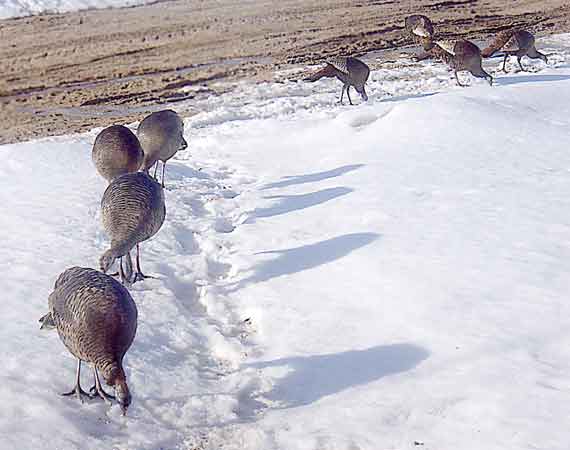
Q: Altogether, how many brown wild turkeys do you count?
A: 8